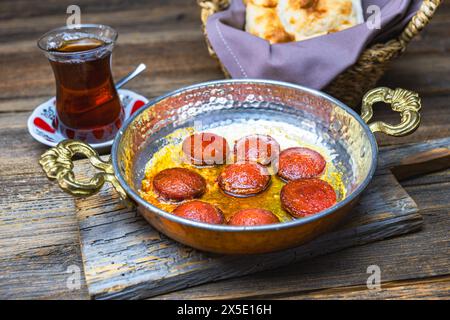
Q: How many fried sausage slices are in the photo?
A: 8